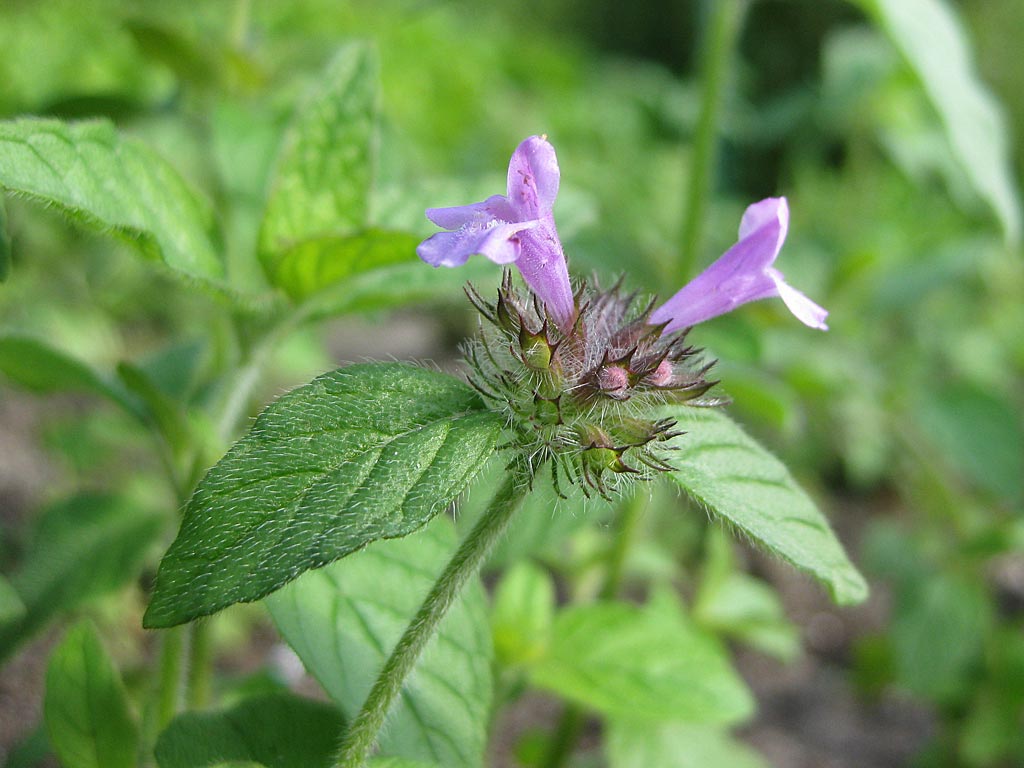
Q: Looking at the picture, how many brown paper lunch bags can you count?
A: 0